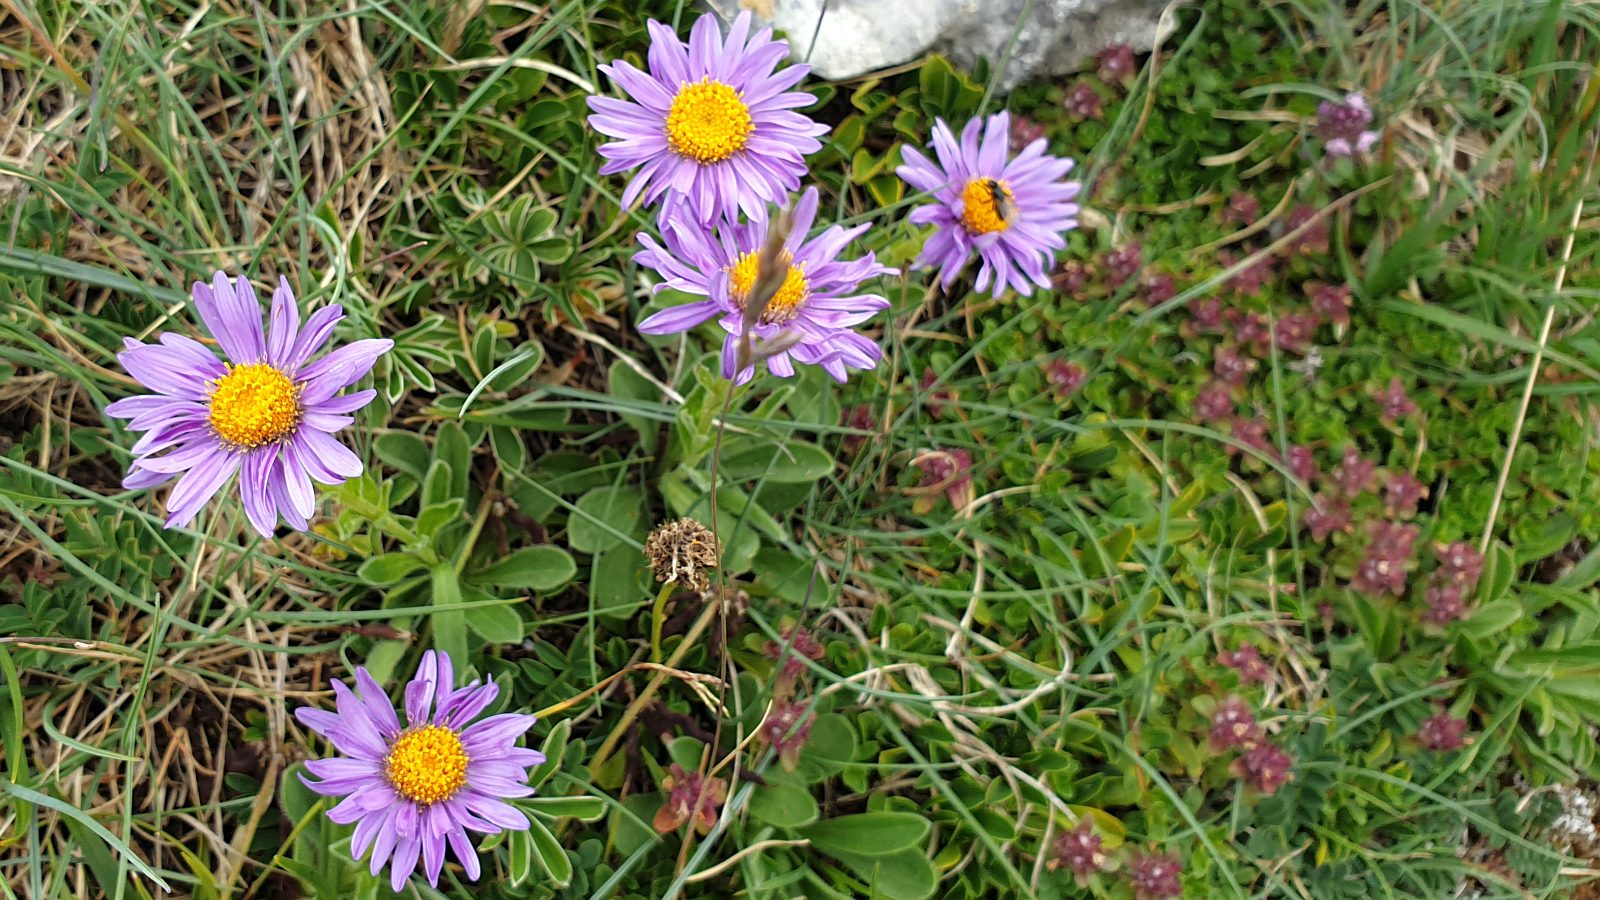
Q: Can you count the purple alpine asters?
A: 5